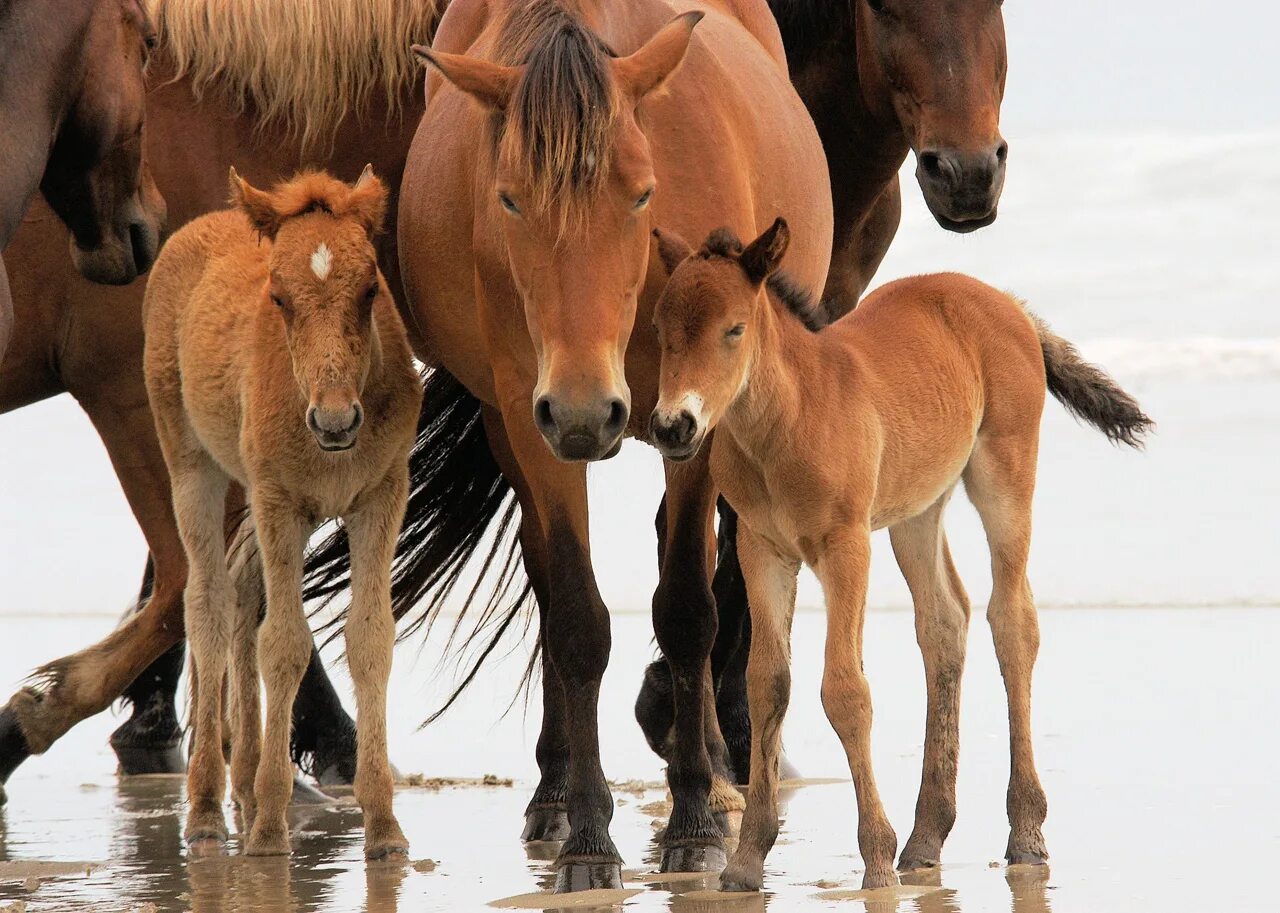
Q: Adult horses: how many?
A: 4